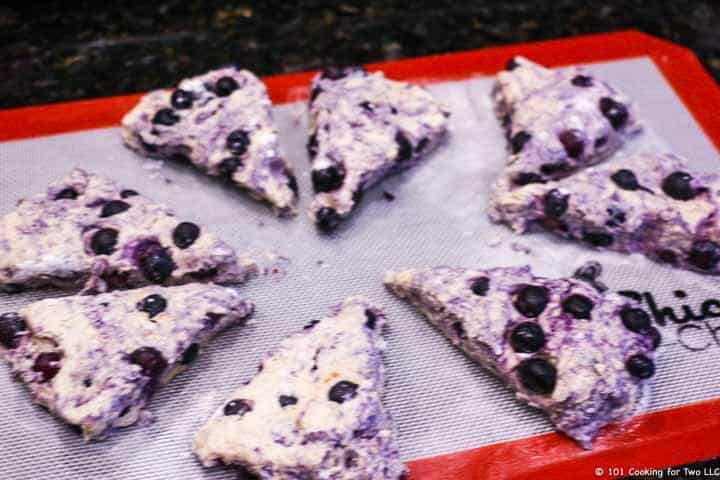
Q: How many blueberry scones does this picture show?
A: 8